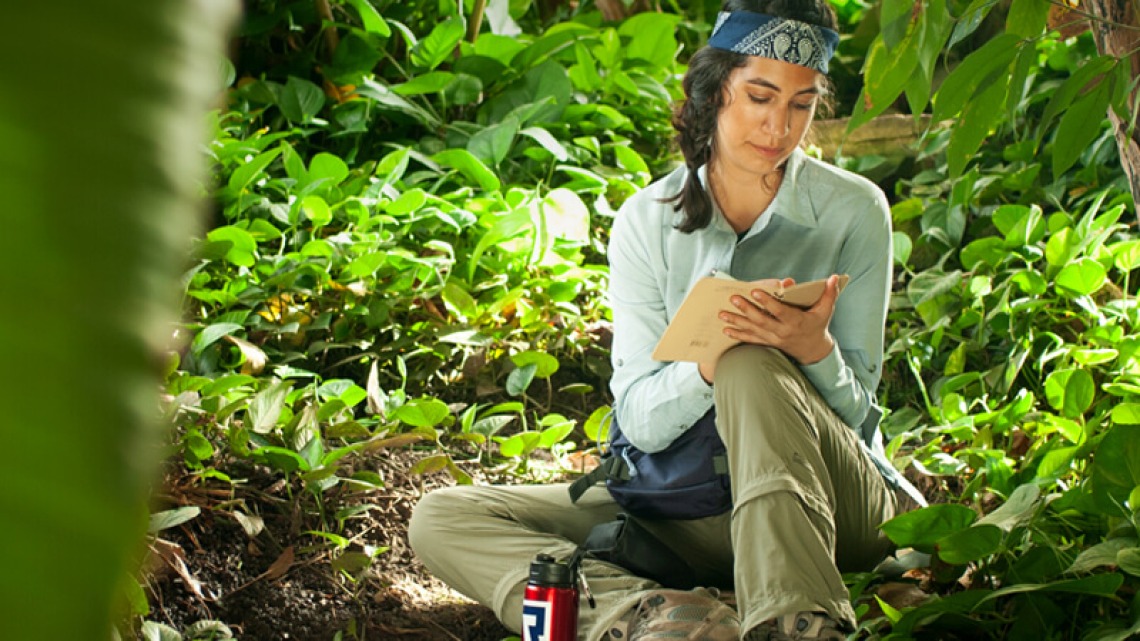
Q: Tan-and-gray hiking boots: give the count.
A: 2